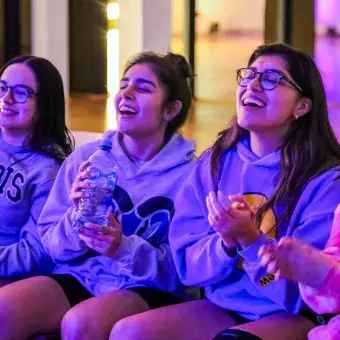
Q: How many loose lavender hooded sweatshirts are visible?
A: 2